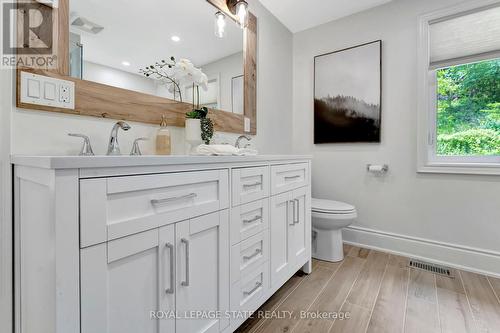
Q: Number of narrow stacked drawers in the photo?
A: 4